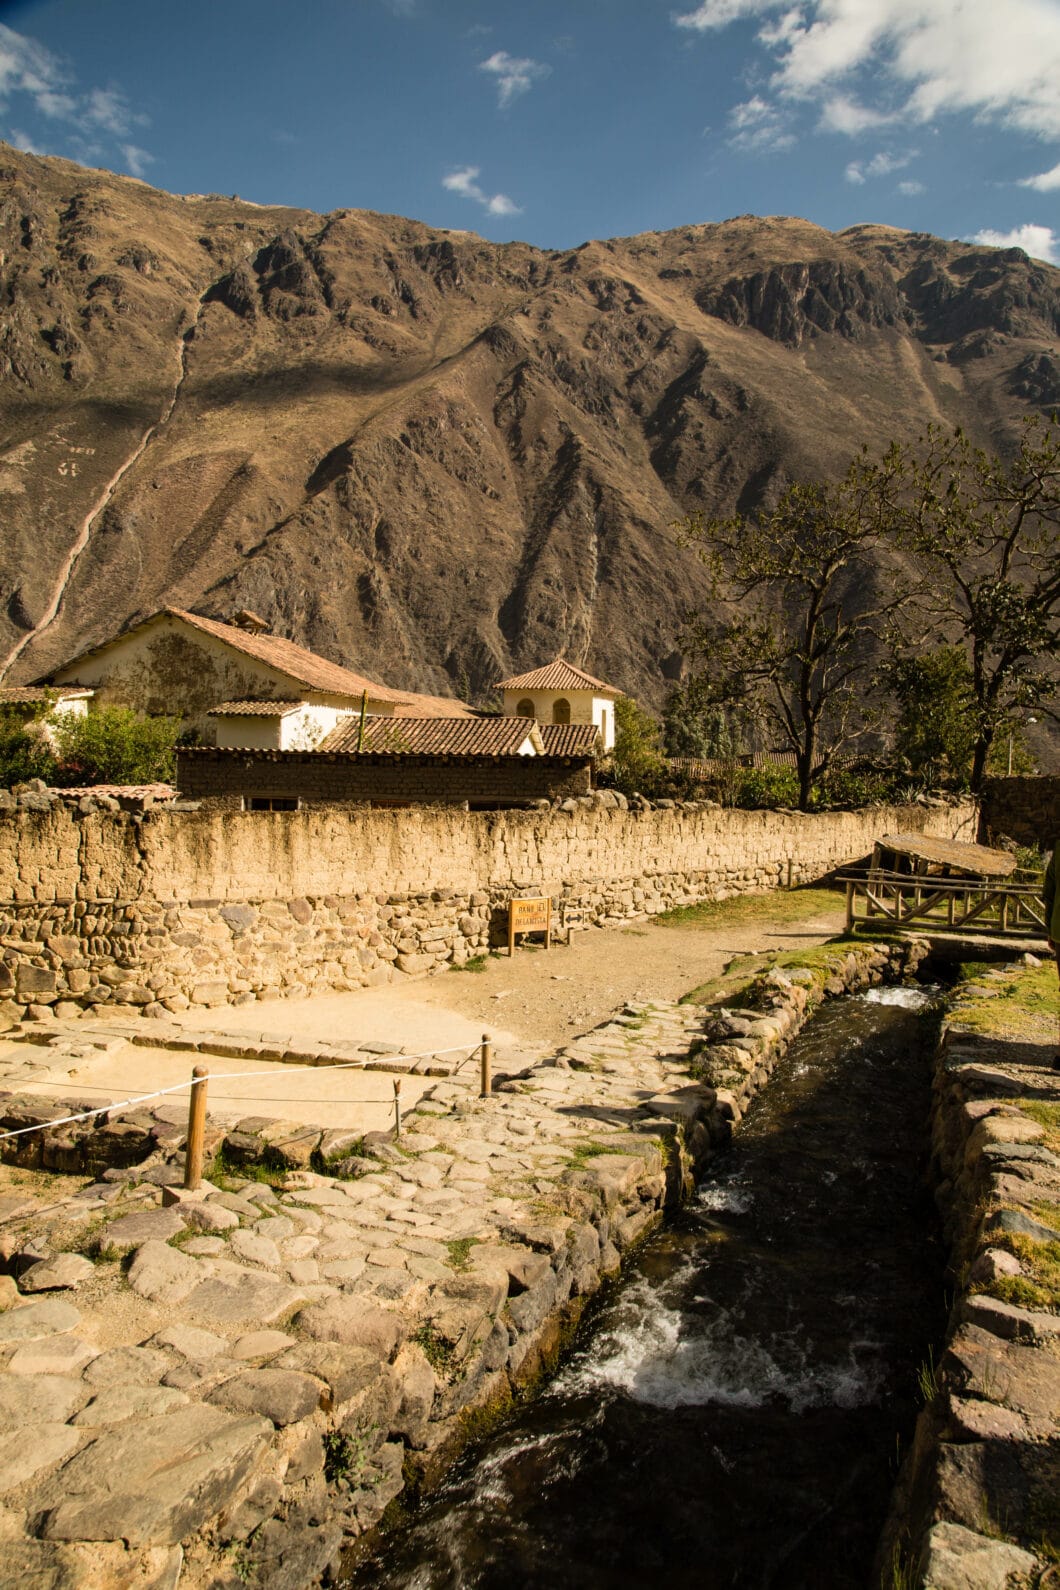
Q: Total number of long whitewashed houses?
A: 1